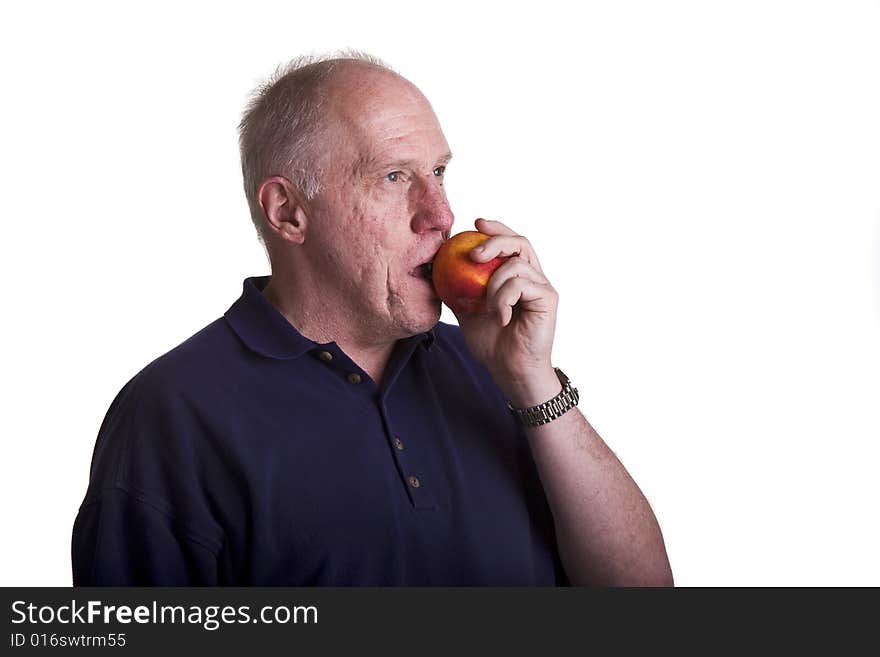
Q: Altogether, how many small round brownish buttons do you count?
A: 4